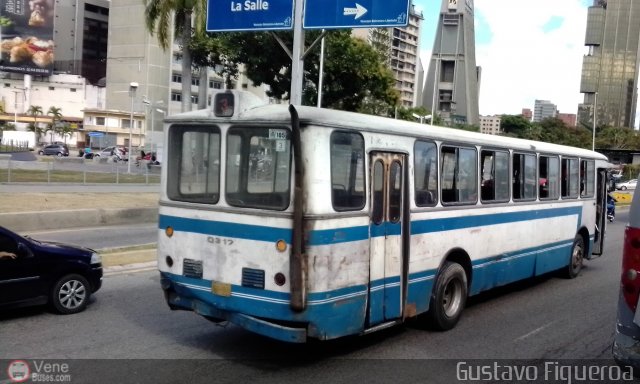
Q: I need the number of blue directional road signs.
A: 2